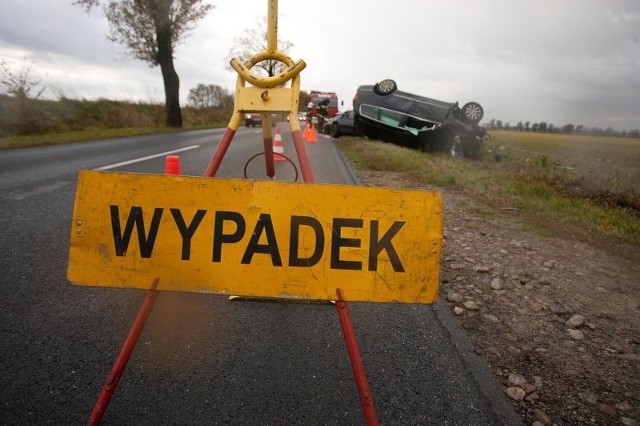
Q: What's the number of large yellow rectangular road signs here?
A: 1